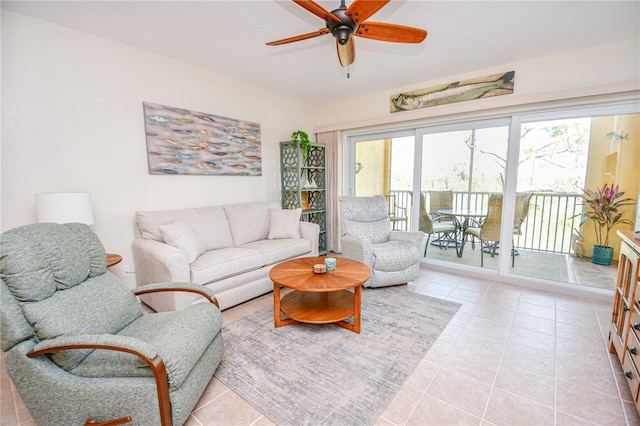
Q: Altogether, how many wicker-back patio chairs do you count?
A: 4